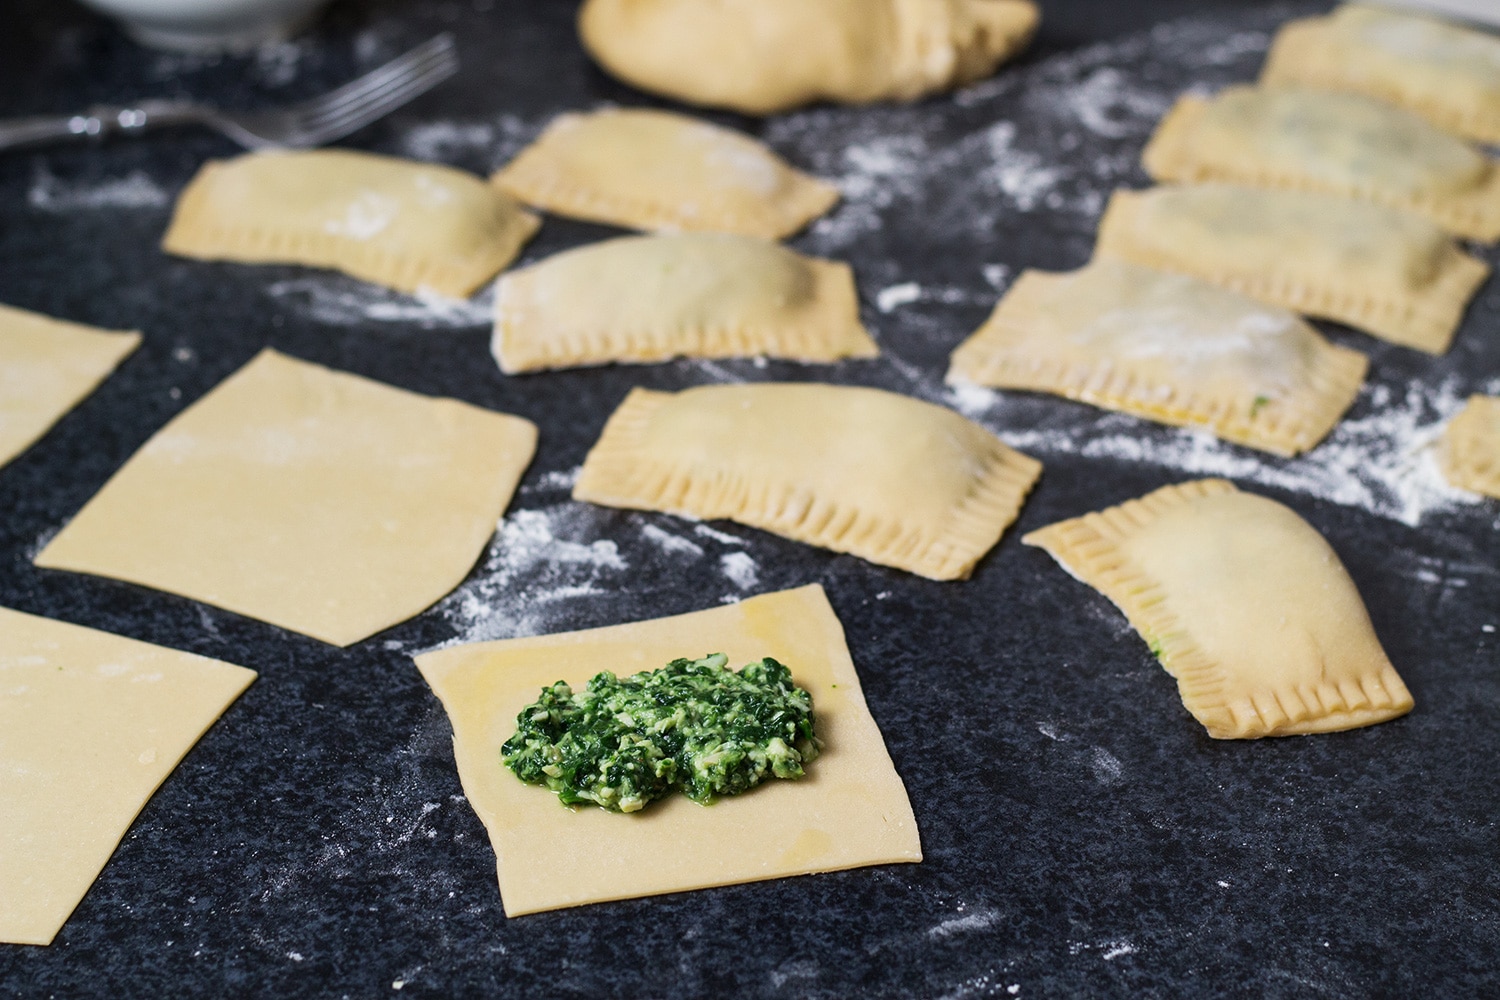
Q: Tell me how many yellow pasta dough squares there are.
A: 4